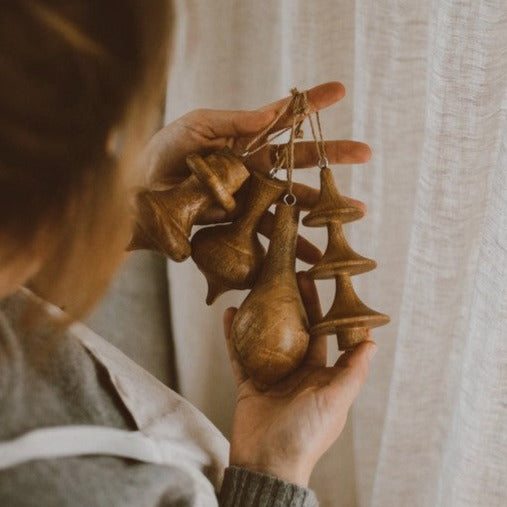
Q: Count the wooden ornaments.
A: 4